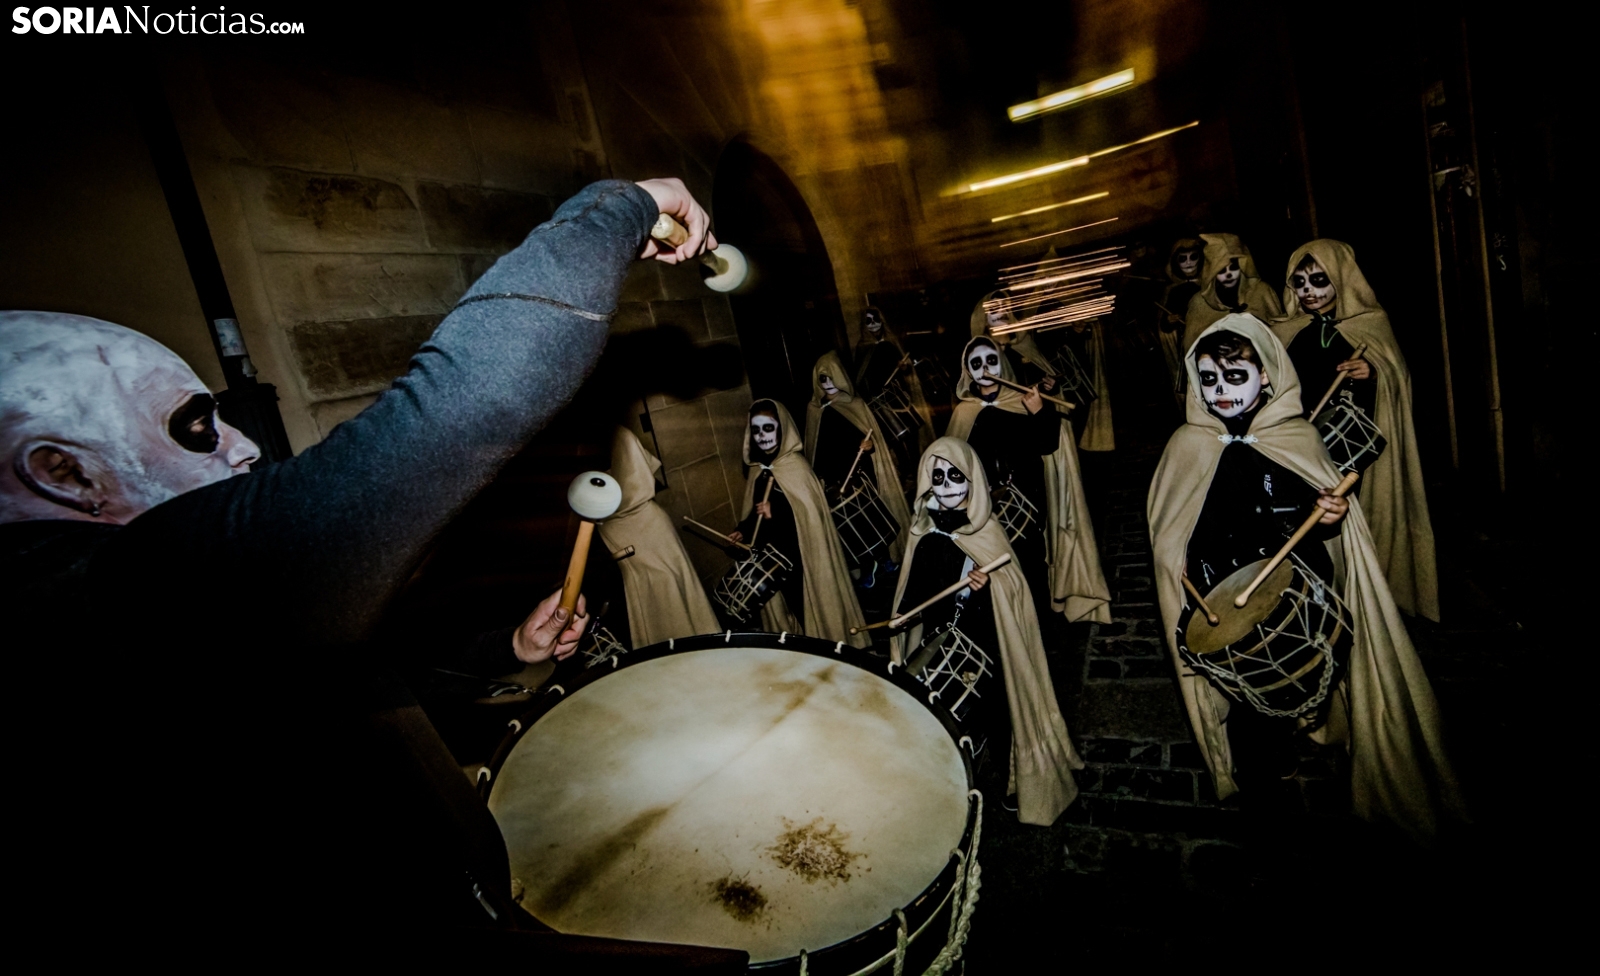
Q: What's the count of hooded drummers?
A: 12